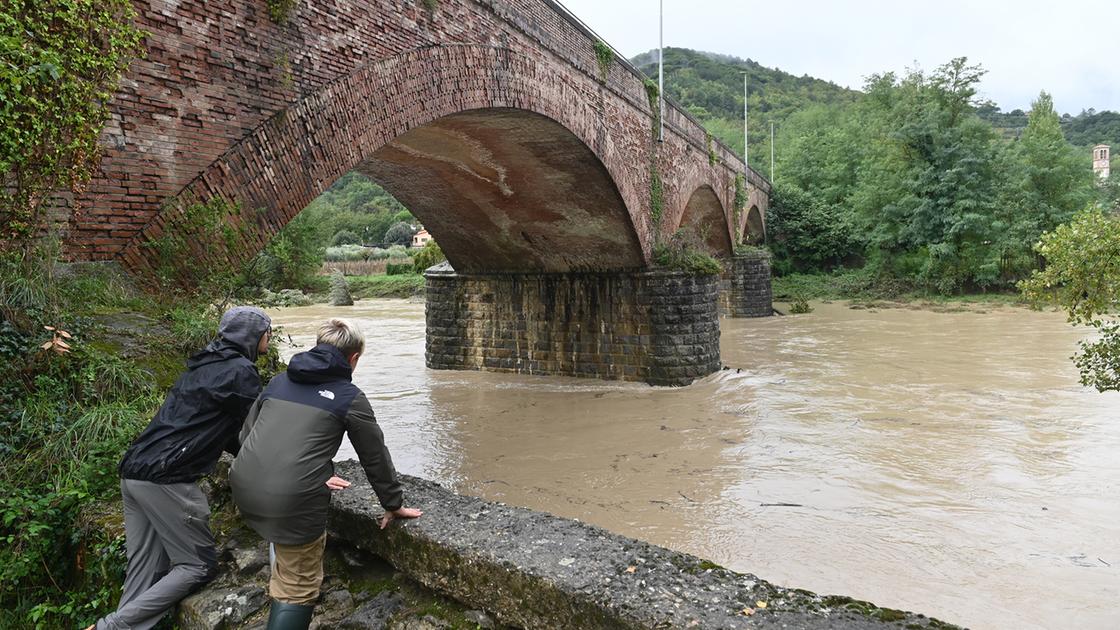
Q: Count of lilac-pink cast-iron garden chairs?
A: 0